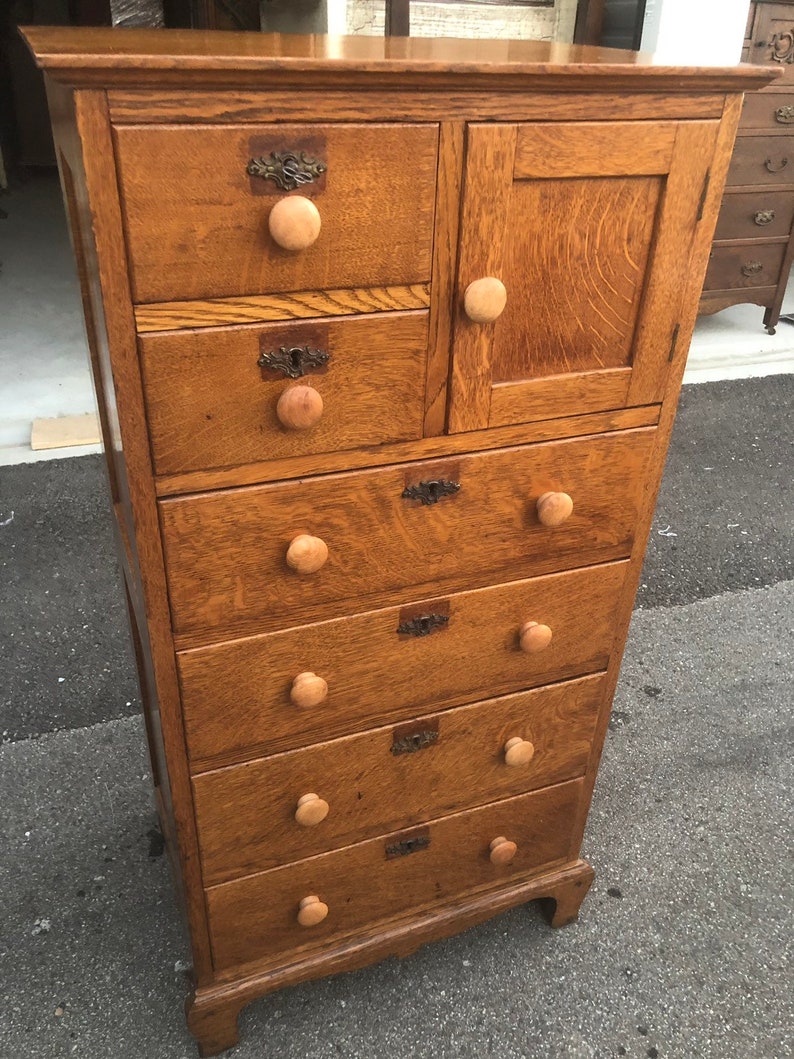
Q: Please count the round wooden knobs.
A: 11